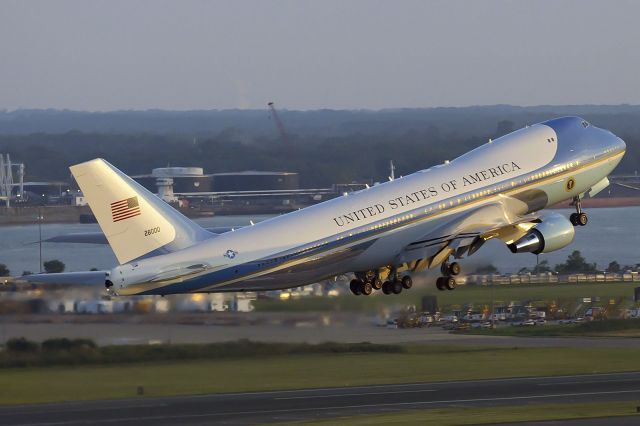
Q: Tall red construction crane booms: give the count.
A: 1